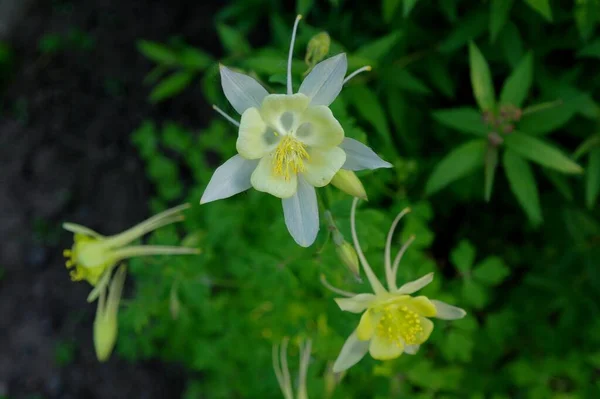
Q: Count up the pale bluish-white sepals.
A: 5